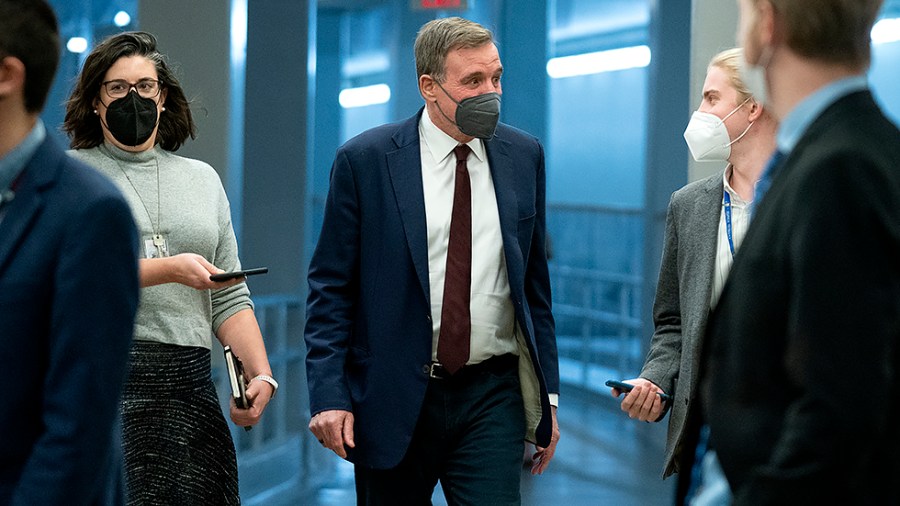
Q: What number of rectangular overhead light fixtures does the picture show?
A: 3